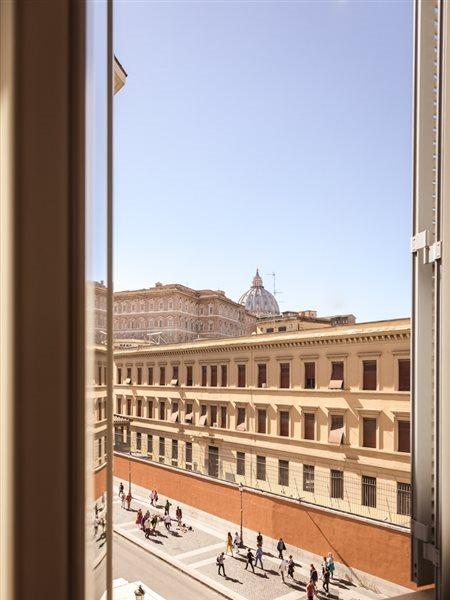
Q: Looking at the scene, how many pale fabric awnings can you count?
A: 8